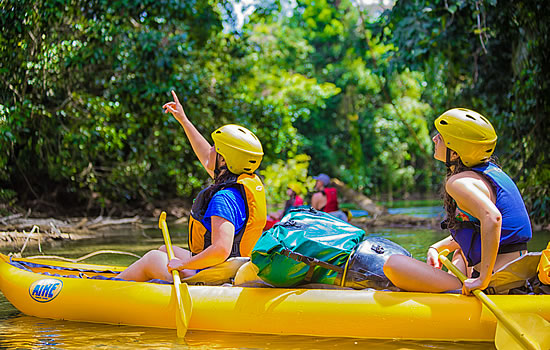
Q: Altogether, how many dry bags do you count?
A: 2